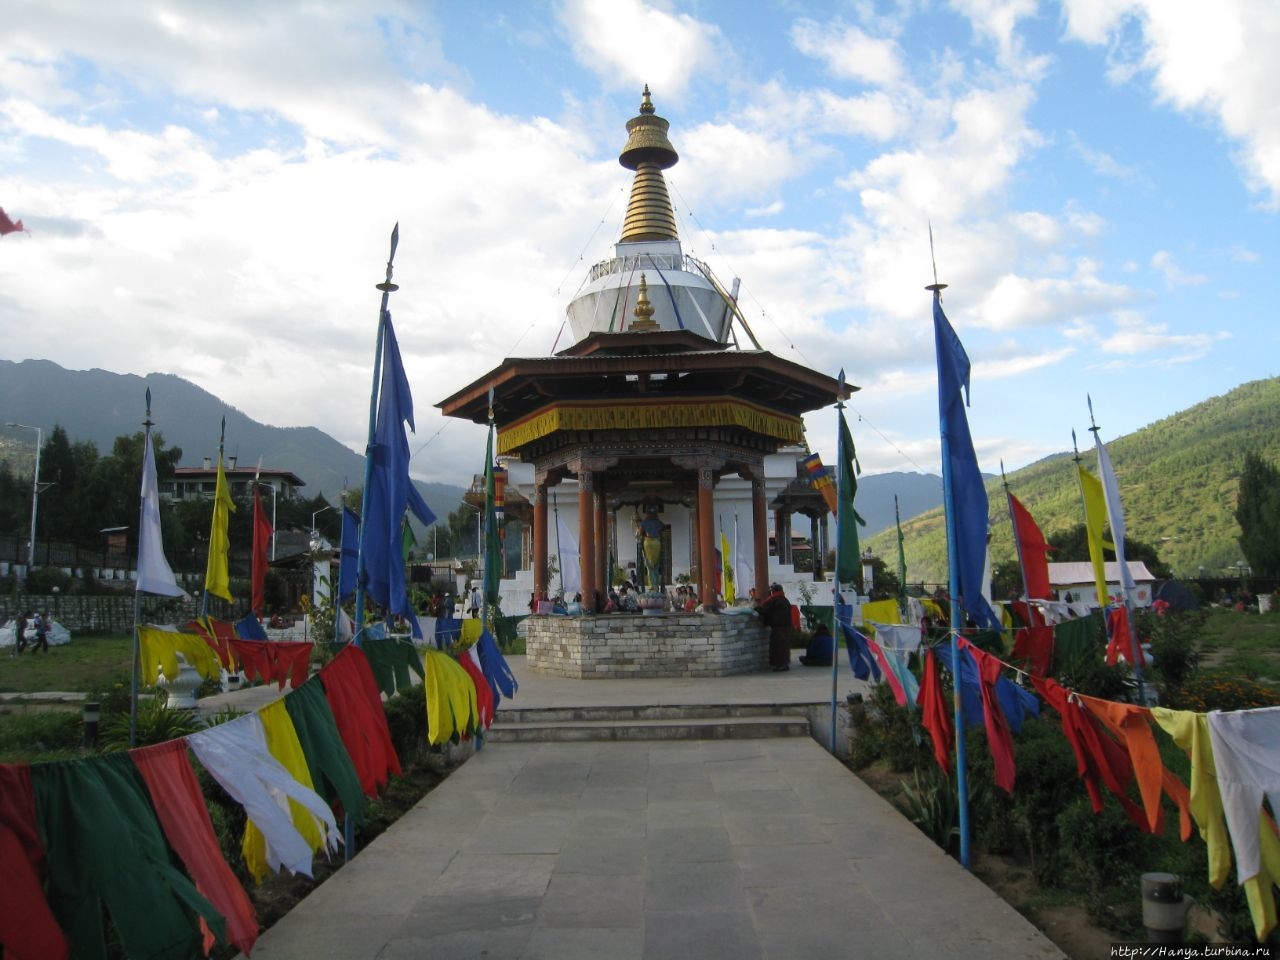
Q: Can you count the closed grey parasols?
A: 0